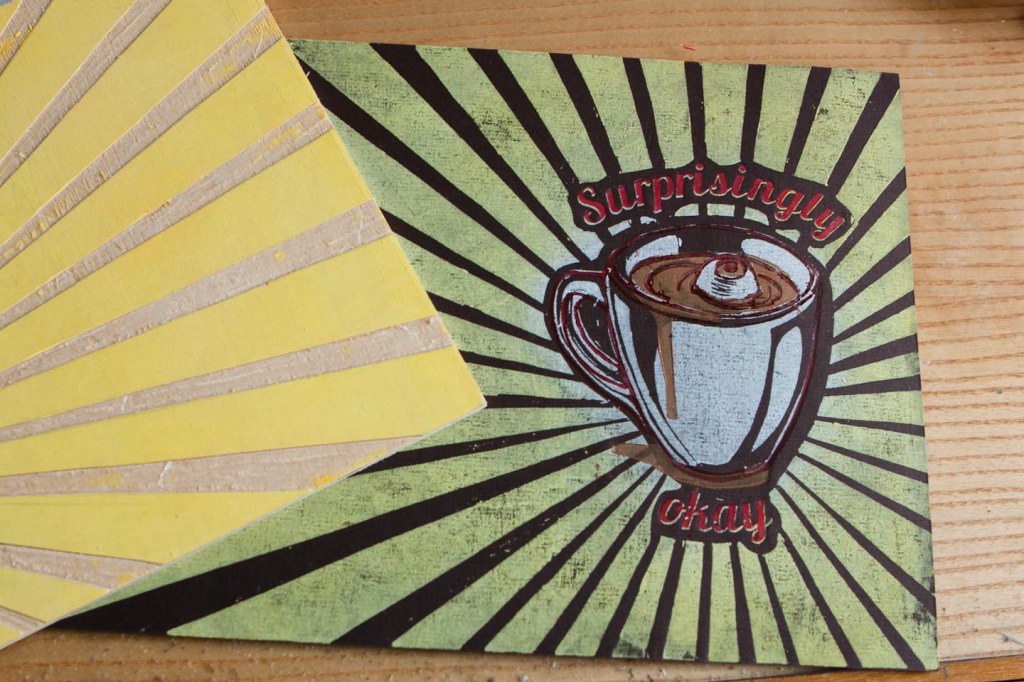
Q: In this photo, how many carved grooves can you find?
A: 9